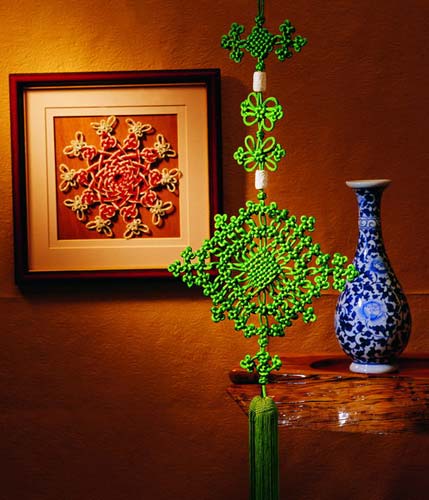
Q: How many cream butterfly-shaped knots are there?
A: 10